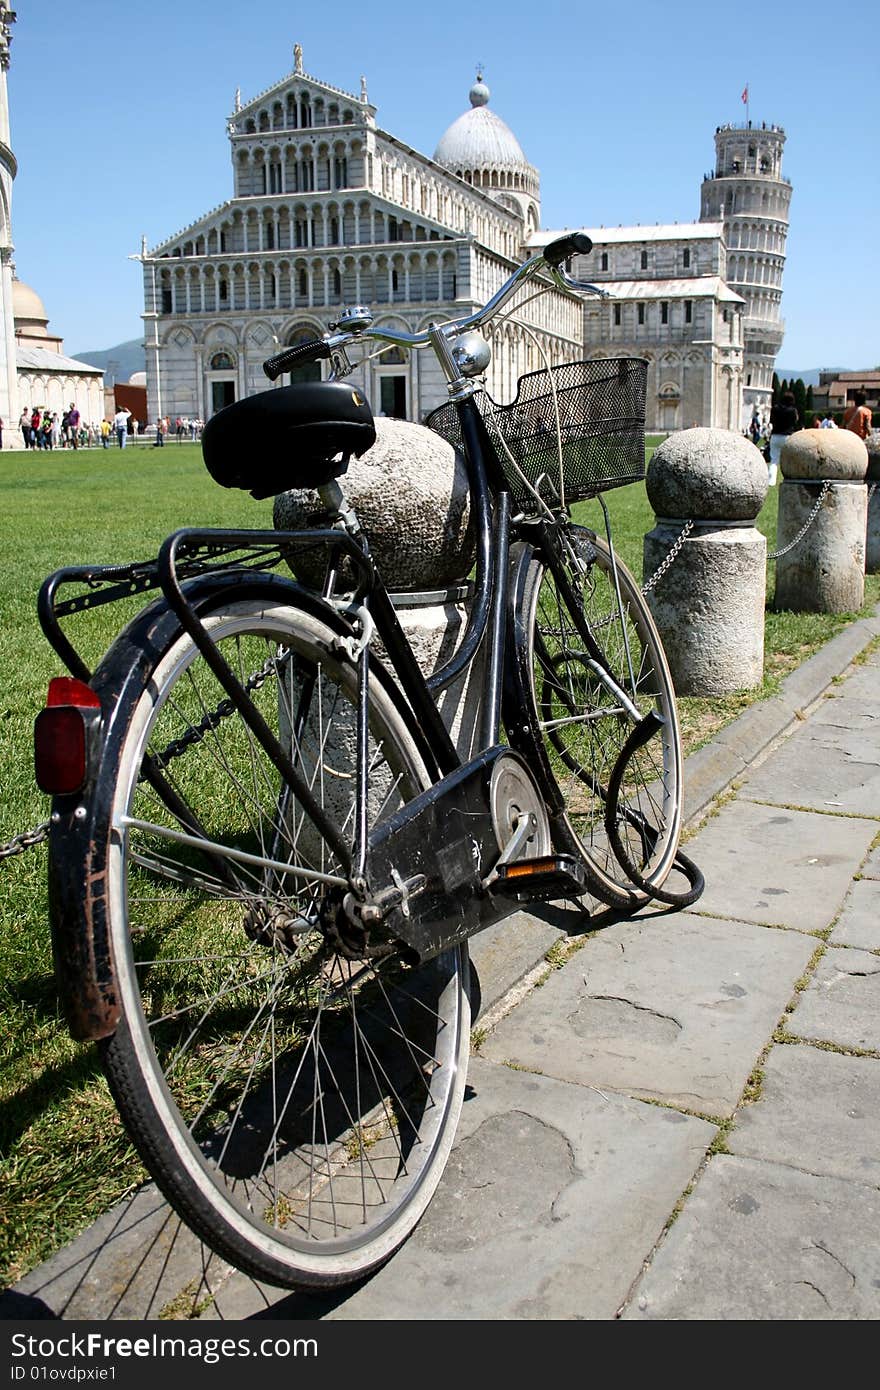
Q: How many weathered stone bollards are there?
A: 4